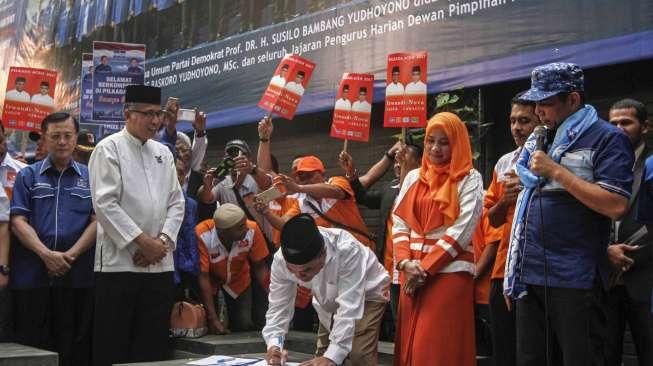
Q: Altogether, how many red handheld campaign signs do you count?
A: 4